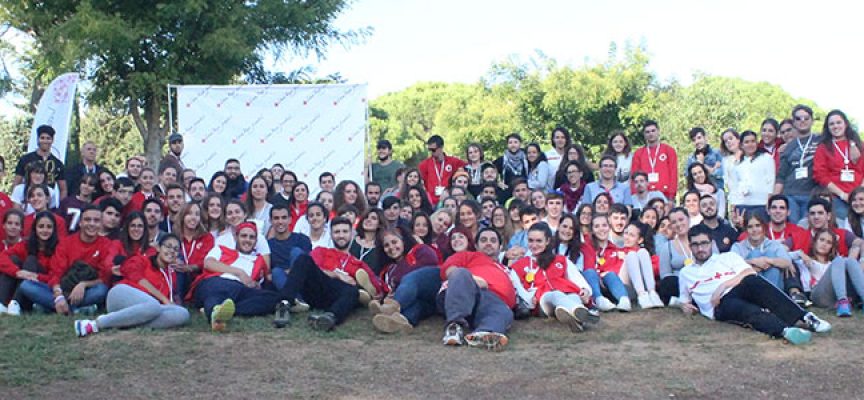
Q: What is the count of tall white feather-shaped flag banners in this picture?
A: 1